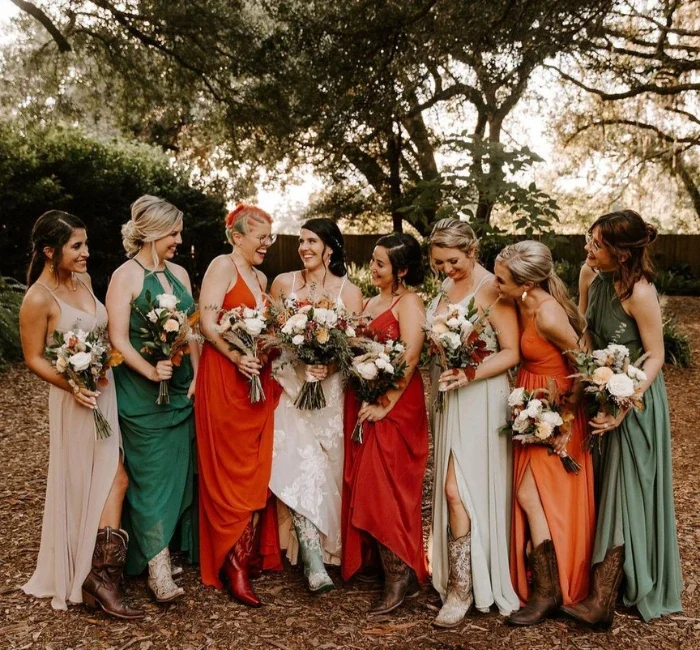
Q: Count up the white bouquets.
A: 8